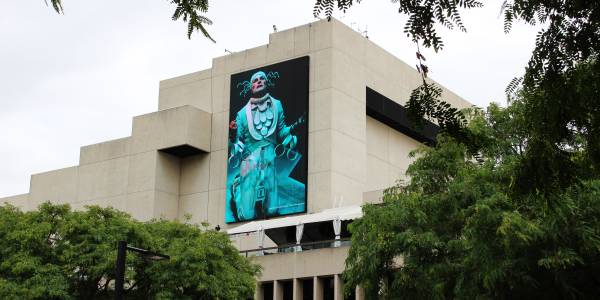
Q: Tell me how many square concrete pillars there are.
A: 6